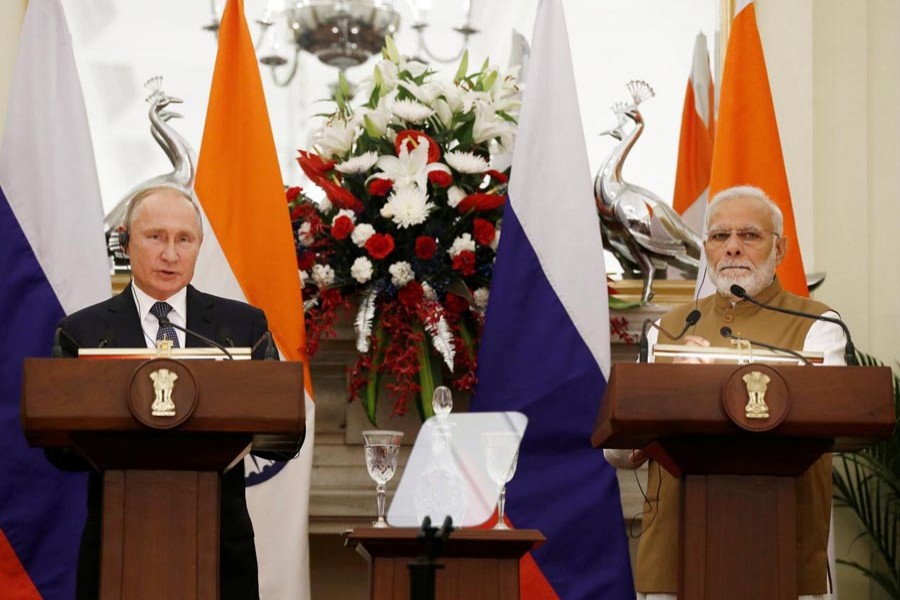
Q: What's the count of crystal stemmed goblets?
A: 2